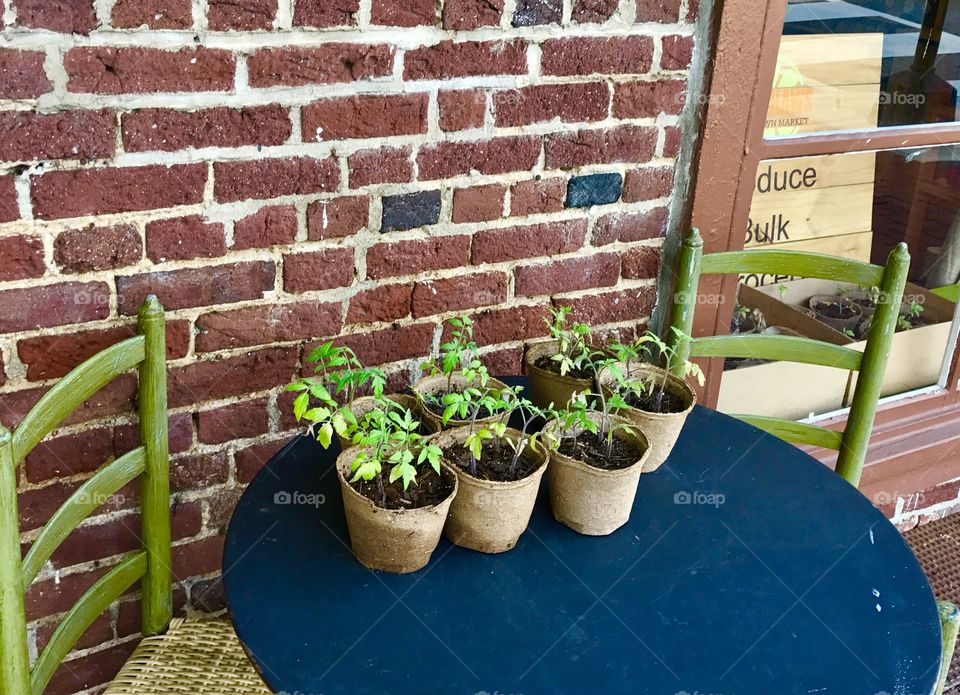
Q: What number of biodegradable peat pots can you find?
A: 7